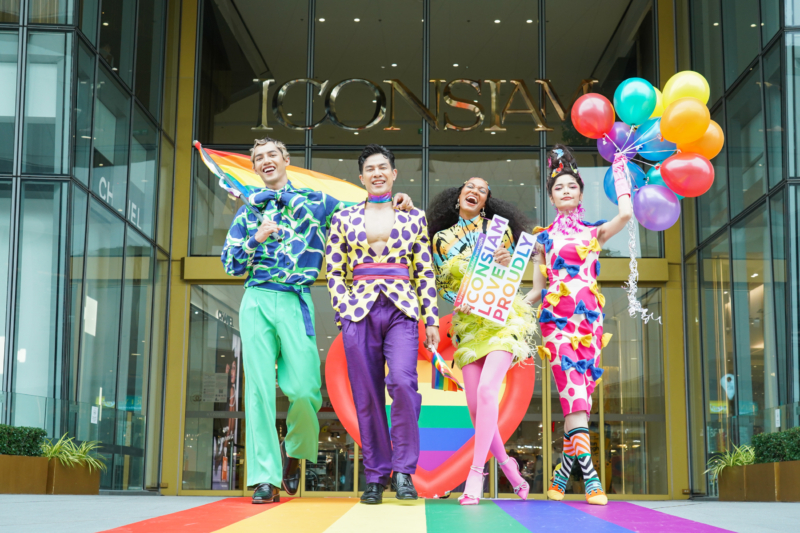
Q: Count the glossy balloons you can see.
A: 12